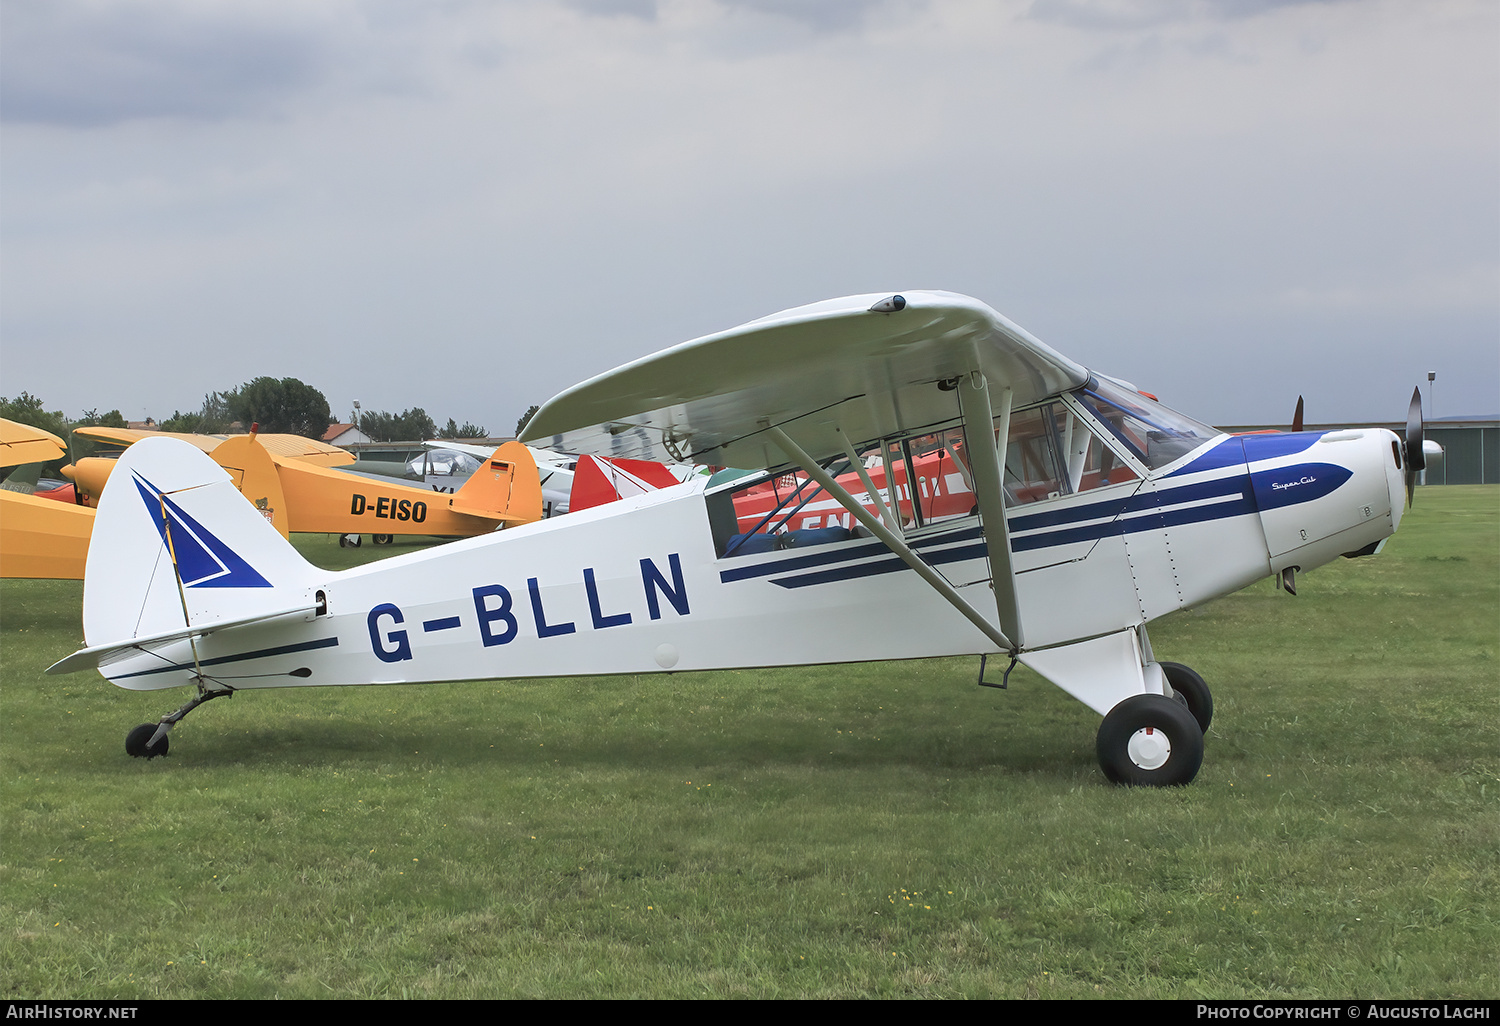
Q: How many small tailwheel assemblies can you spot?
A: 1